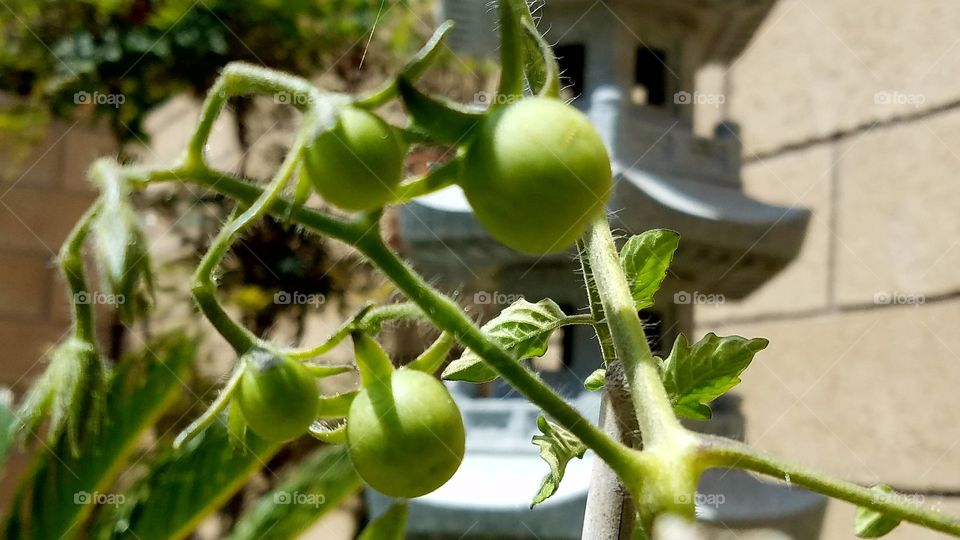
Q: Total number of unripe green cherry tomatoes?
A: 4